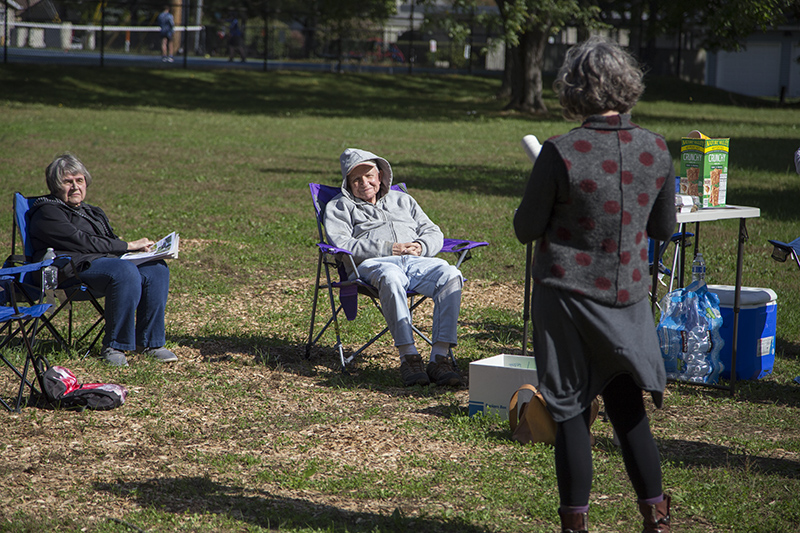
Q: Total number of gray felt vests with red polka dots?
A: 1